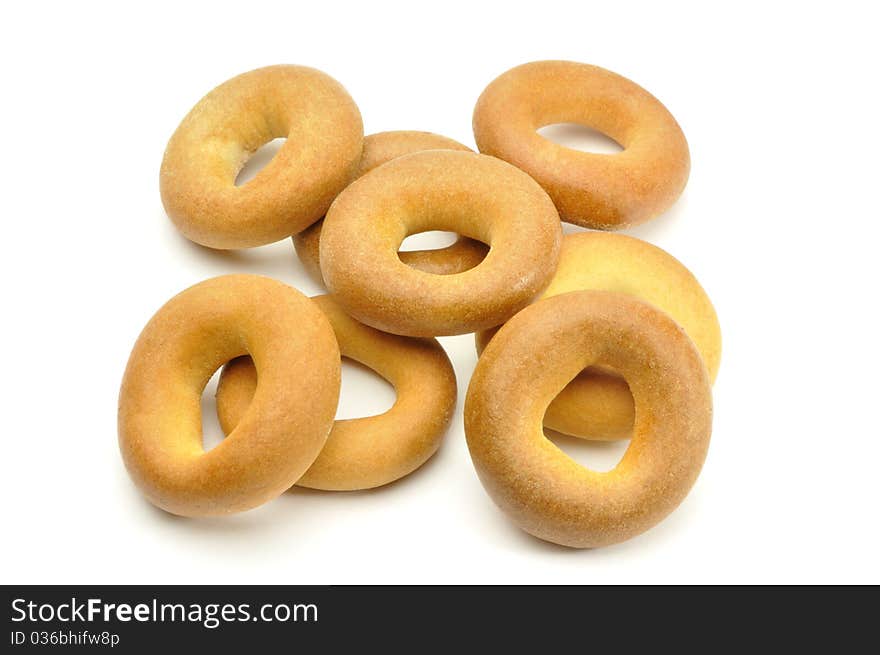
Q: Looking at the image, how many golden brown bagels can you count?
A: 8